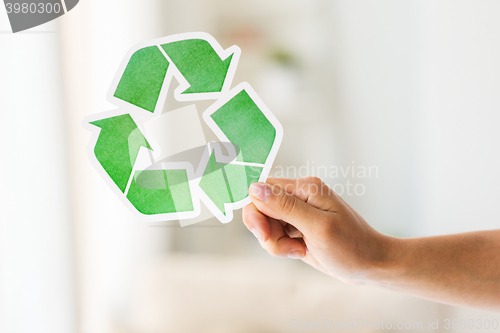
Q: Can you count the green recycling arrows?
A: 3